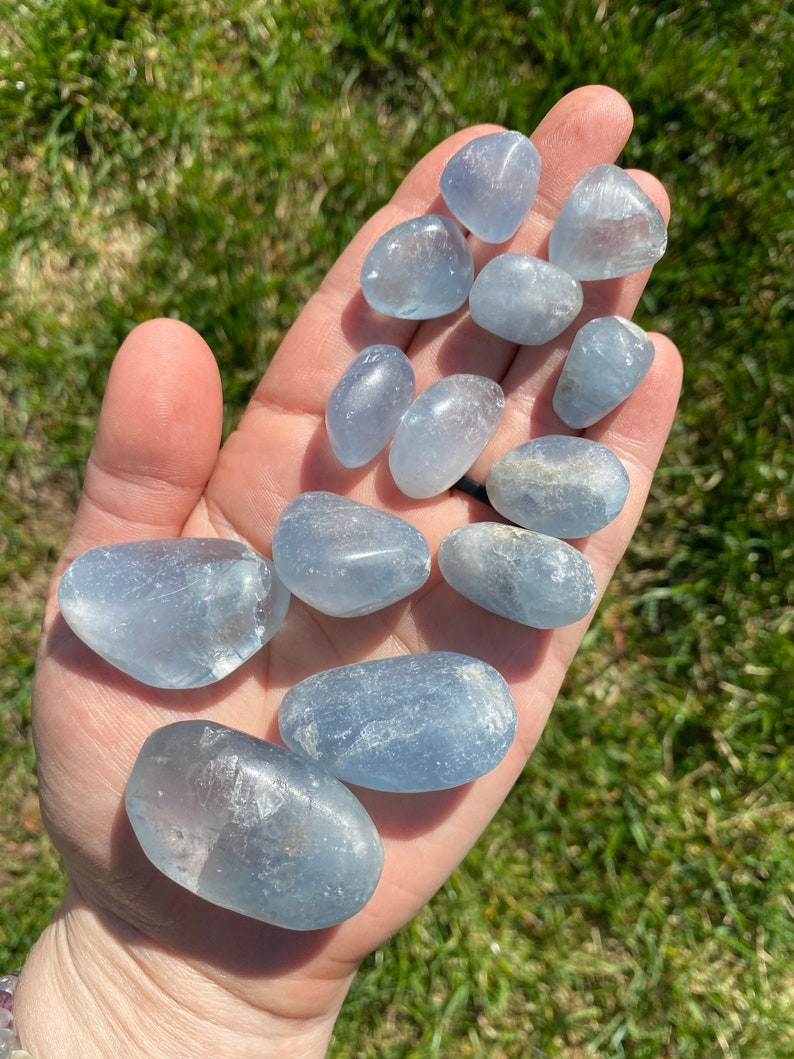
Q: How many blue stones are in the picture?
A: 13